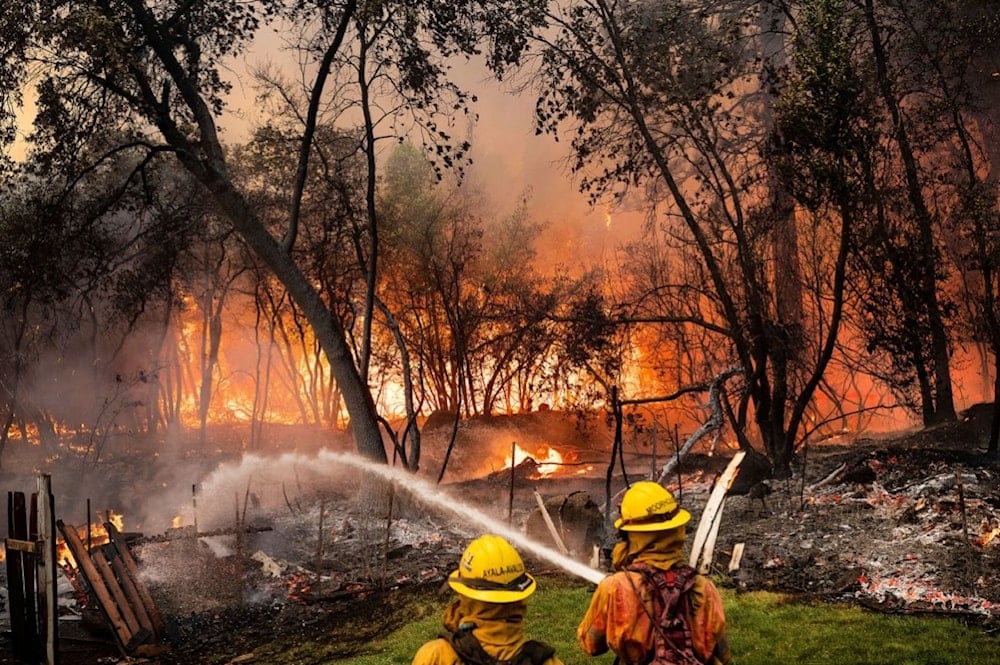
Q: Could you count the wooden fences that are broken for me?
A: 1